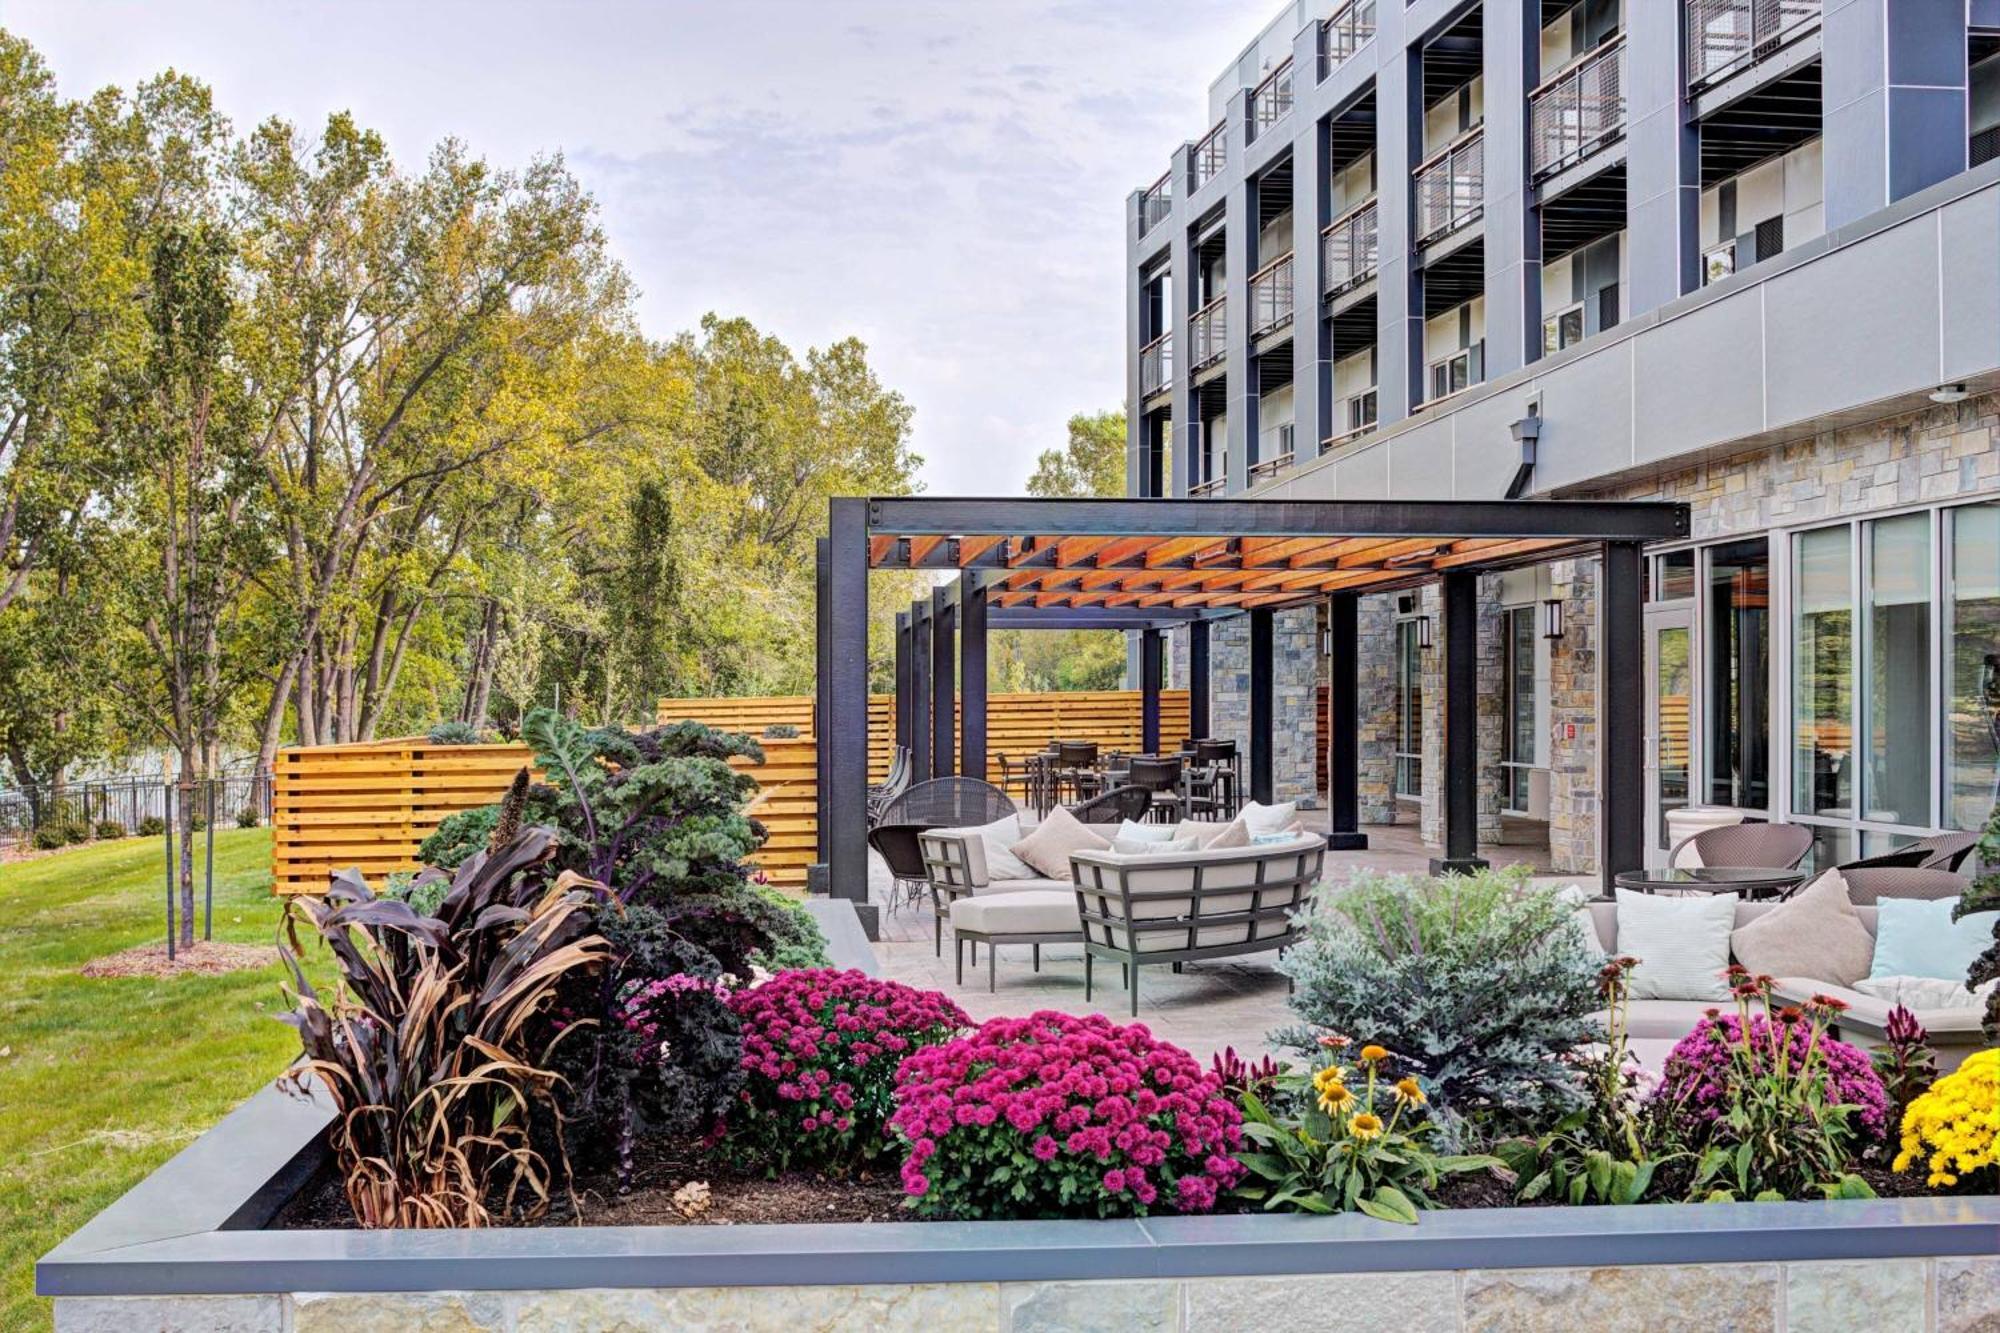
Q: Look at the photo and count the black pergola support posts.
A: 12